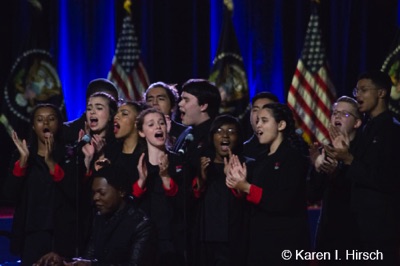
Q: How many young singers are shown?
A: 12